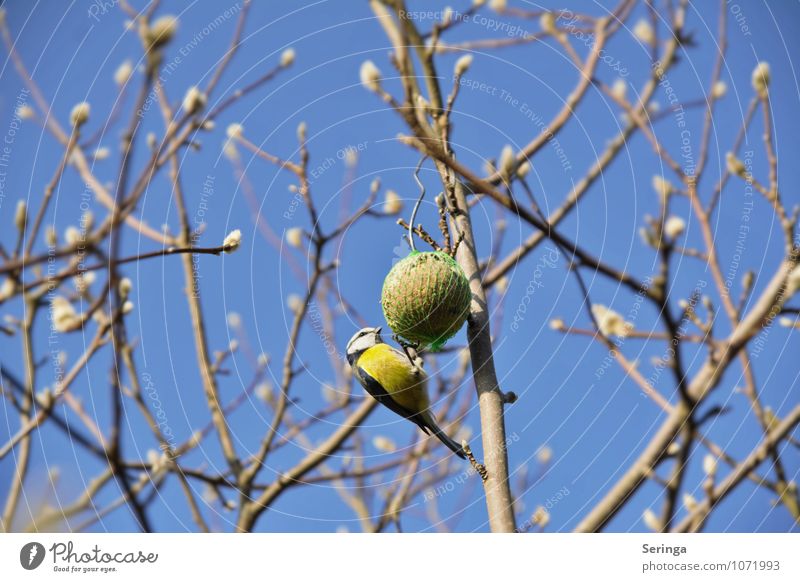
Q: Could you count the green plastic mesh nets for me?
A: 1